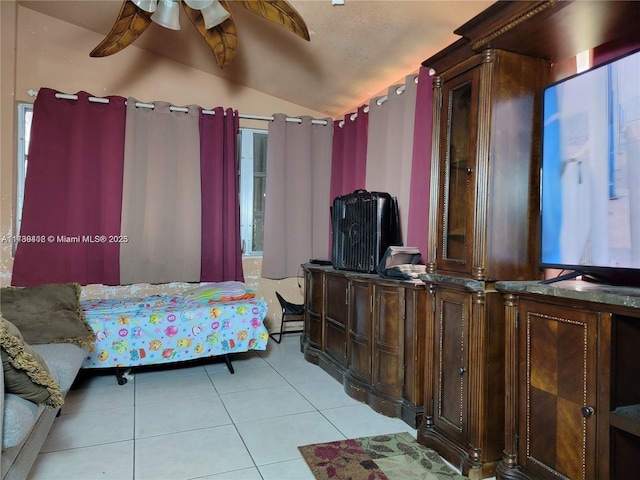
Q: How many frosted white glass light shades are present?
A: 4